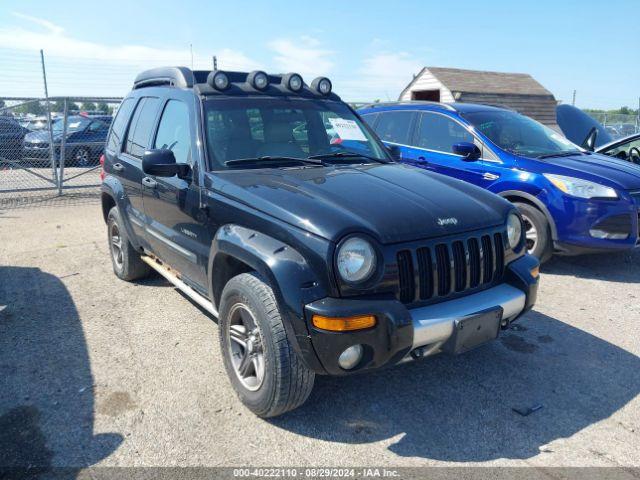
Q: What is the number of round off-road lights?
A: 4